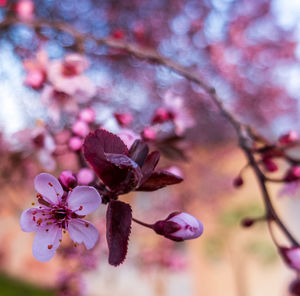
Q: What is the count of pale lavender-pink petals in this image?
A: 5